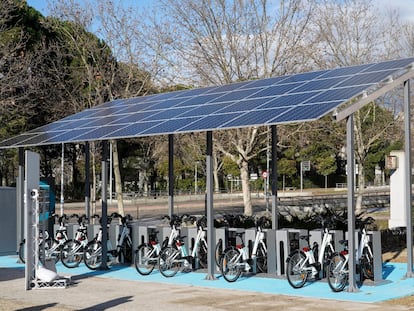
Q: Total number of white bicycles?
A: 9